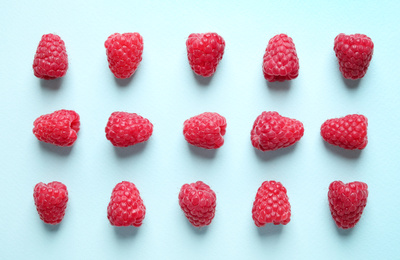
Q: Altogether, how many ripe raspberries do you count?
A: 15